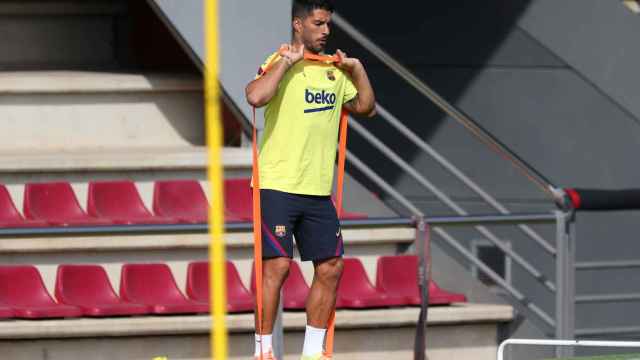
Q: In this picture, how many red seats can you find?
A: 13